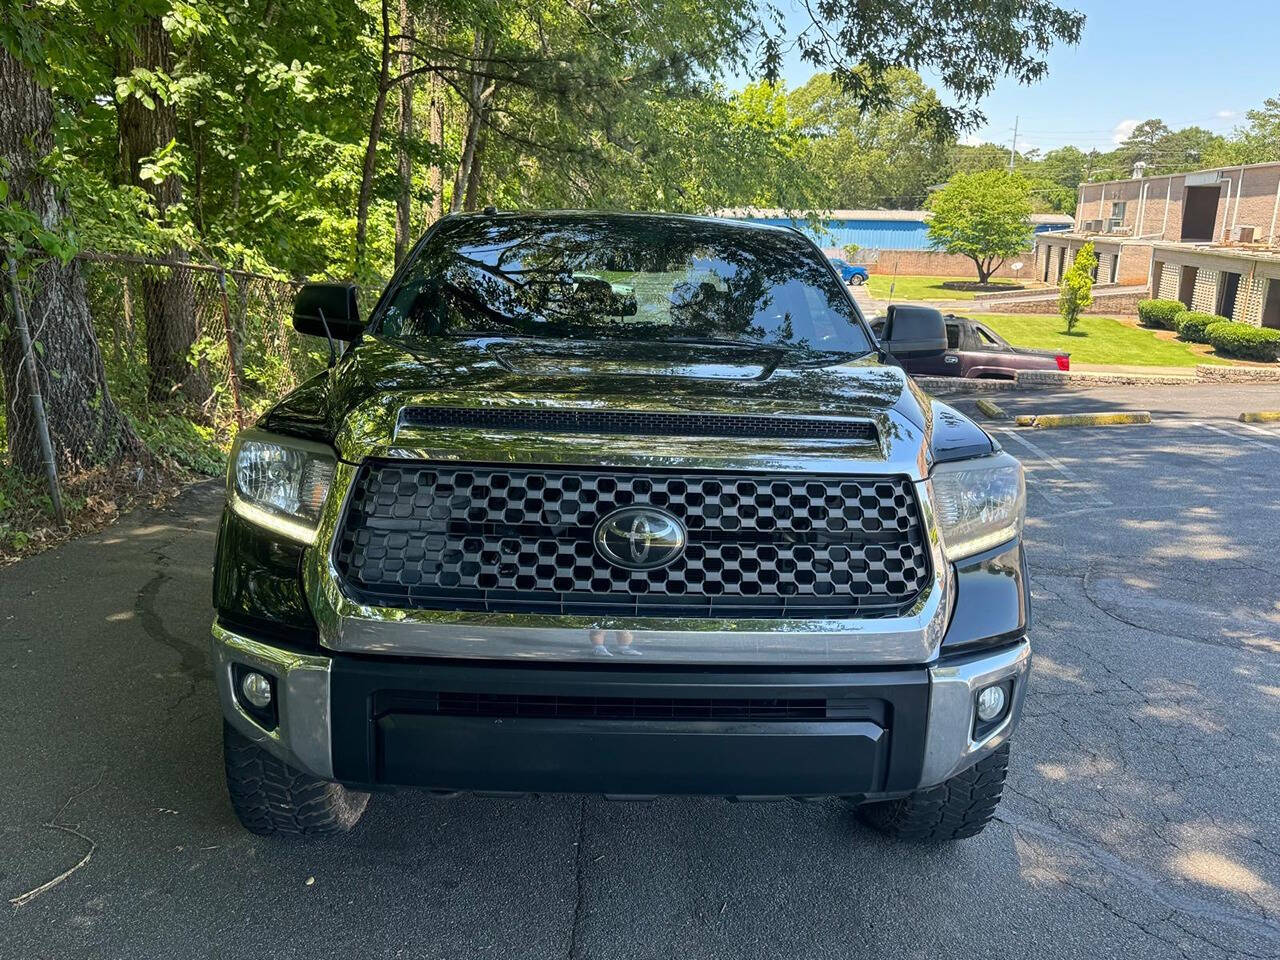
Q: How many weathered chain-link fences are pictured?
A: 1